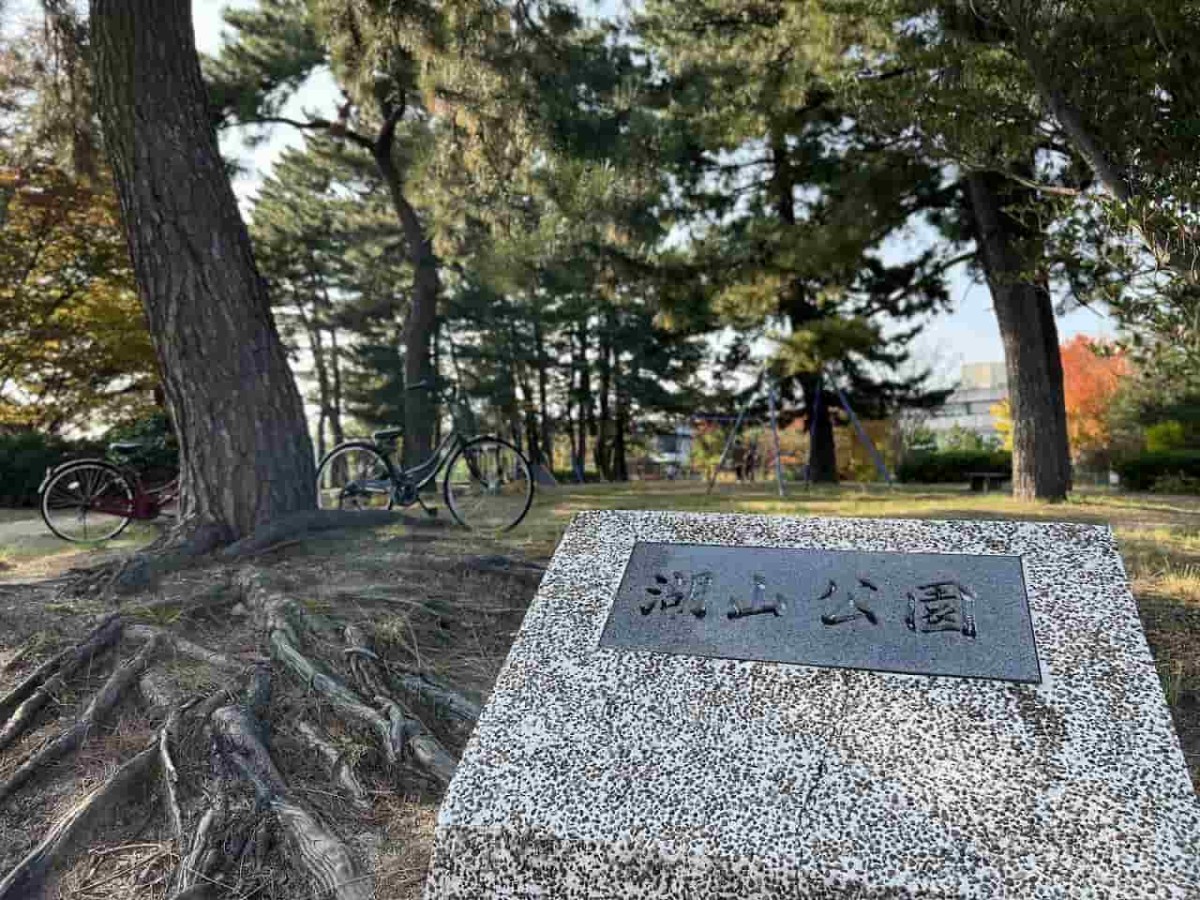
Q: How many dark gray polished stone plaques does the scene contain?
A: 1